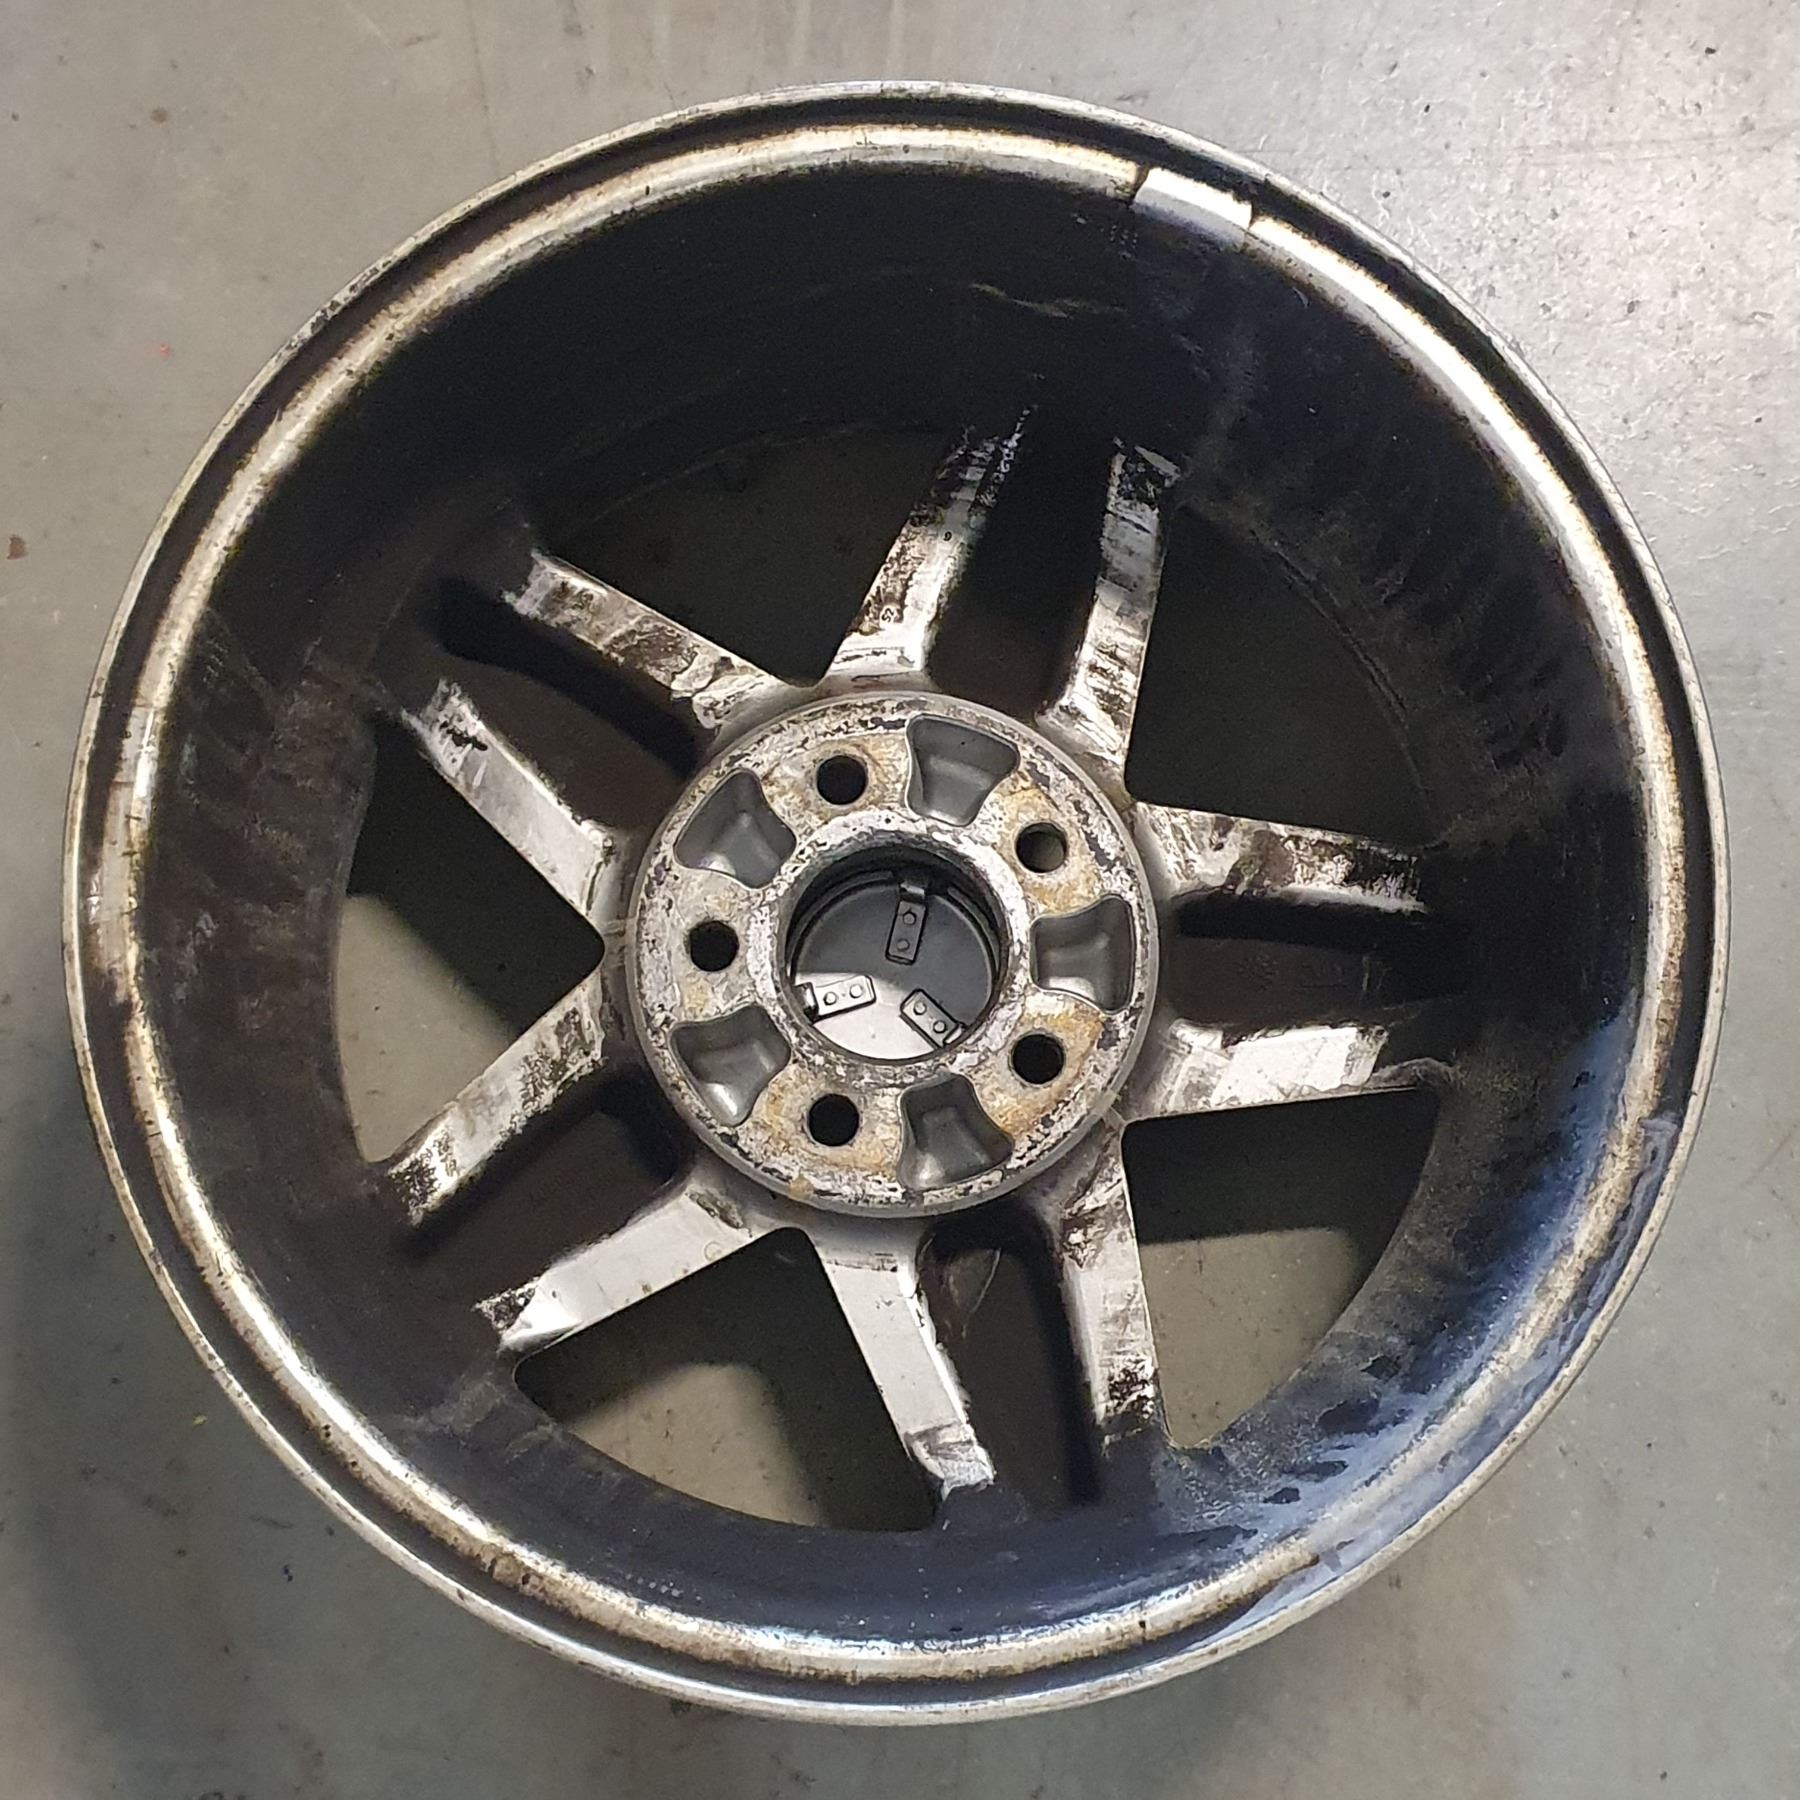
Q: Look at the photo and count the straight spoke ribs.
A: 10